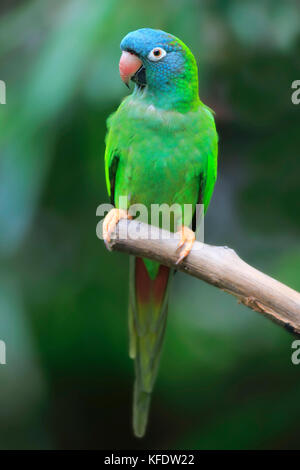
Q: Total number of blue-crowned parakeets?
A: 1